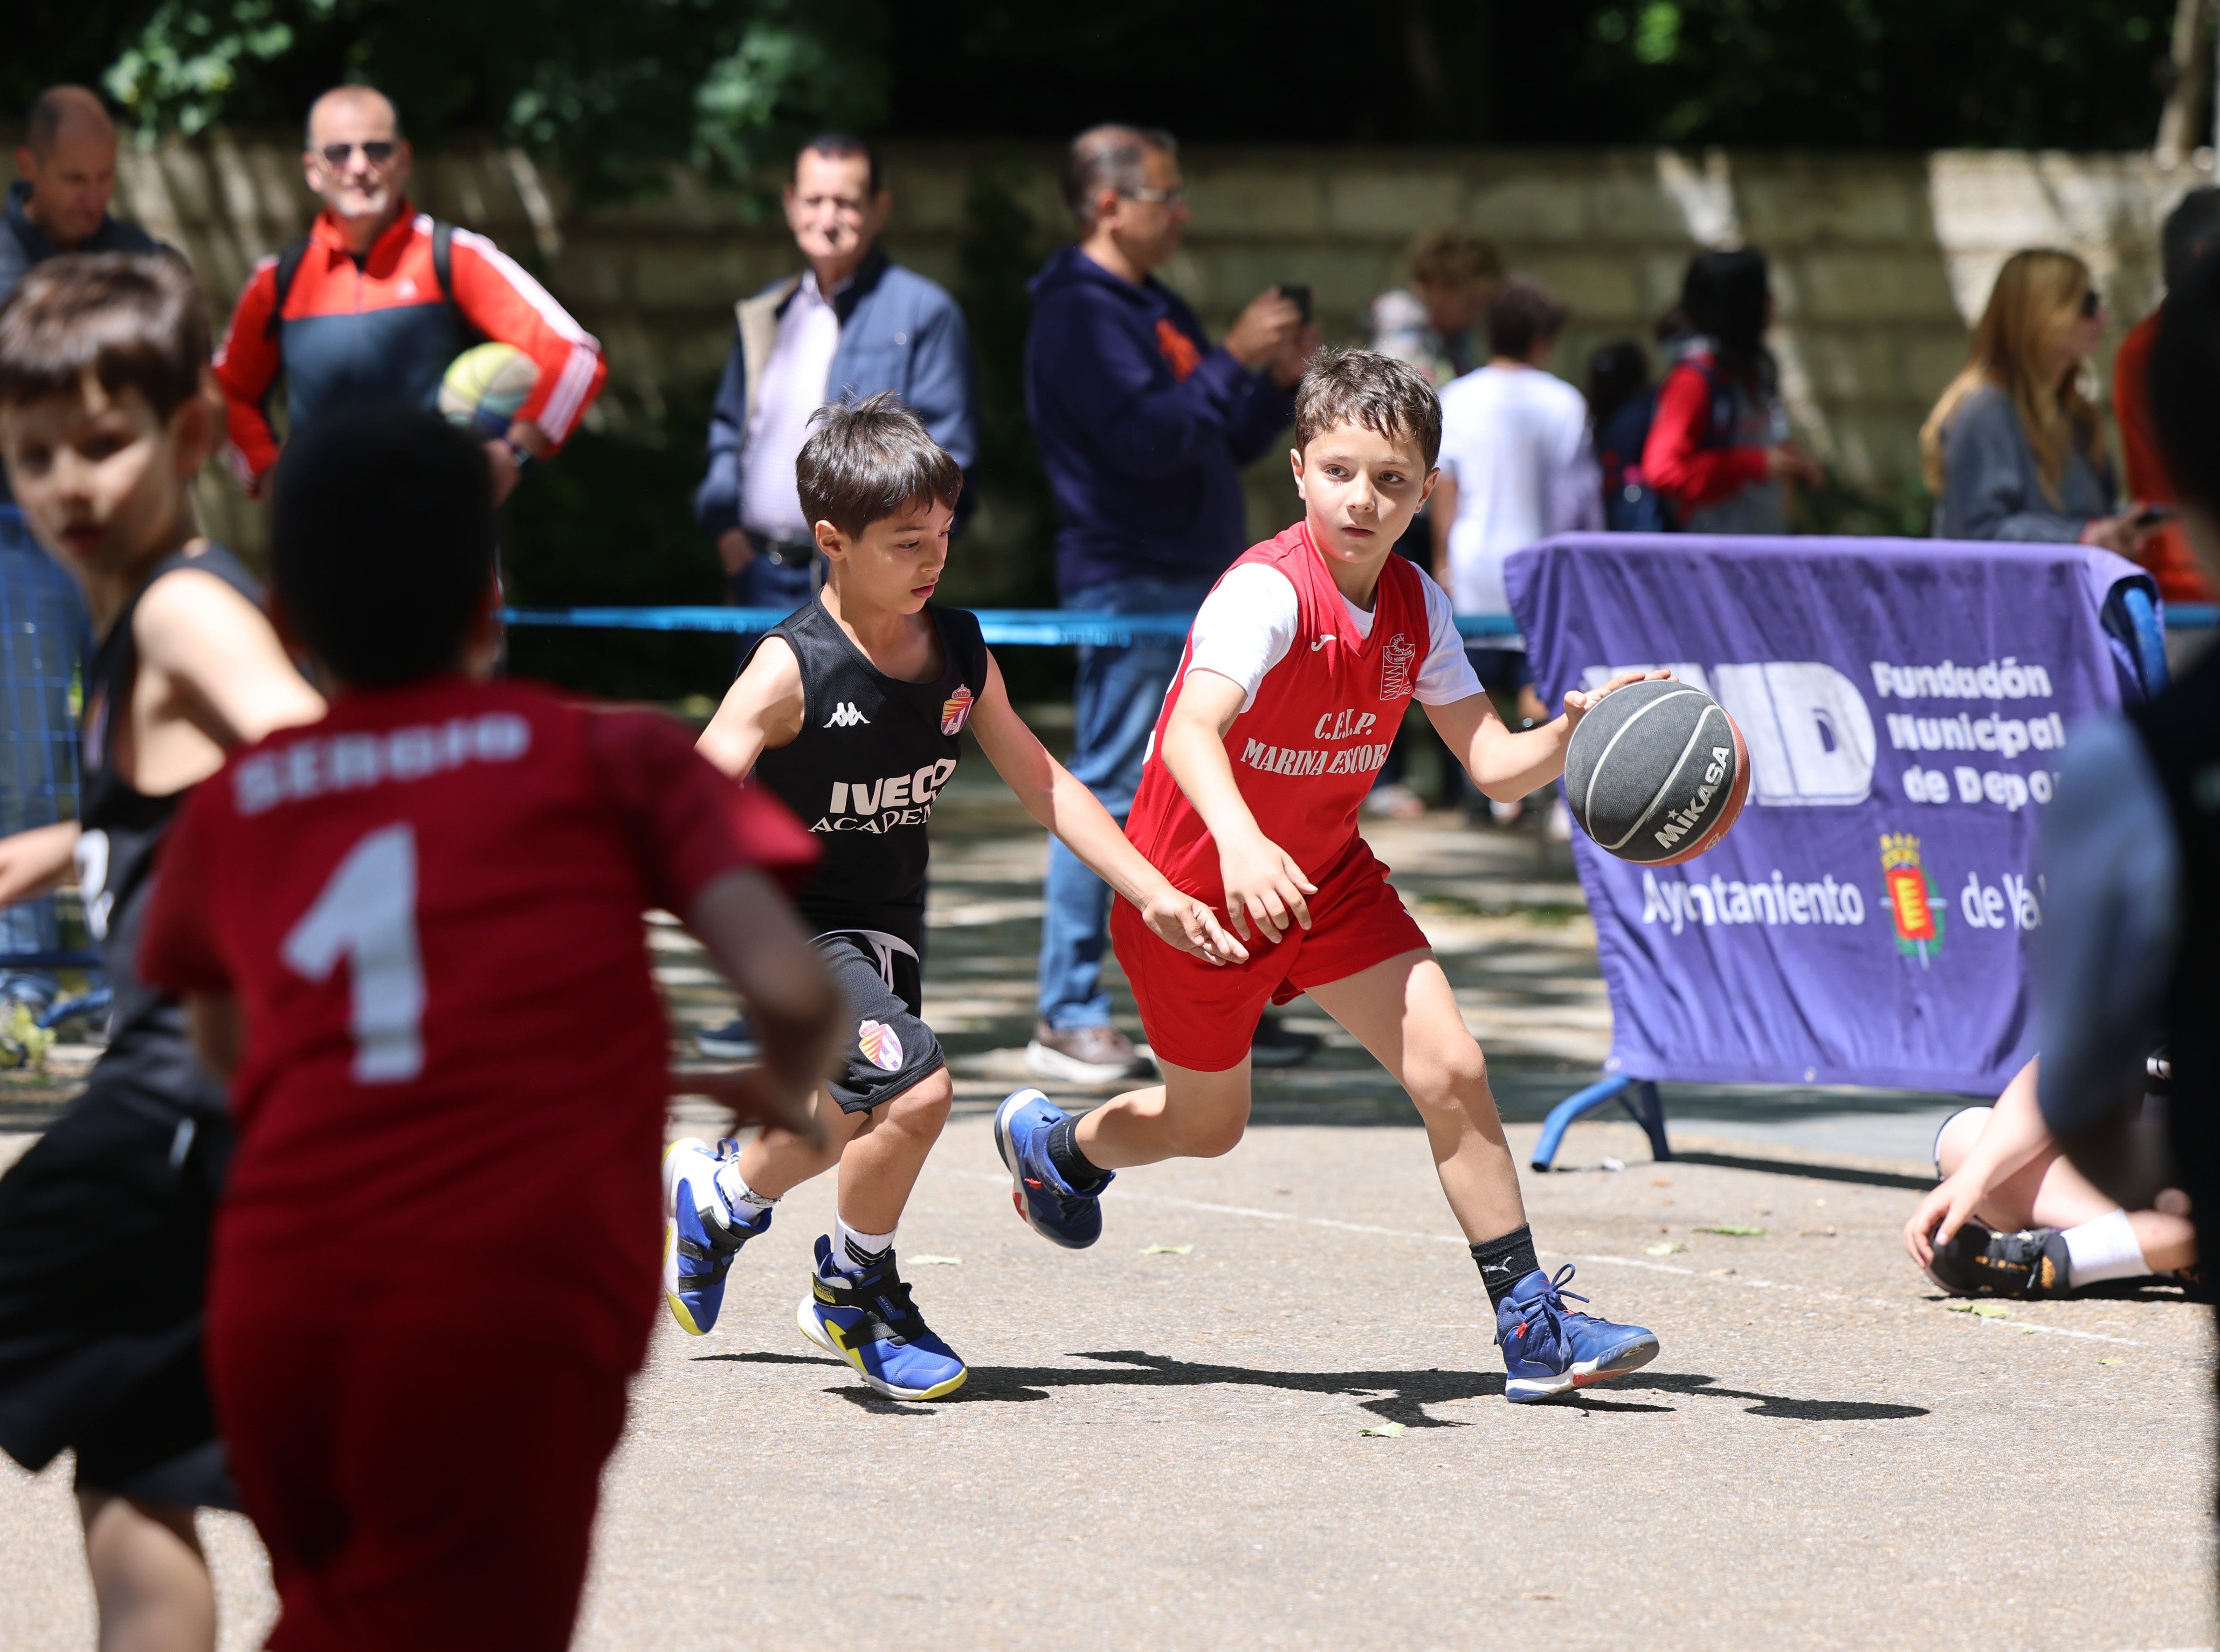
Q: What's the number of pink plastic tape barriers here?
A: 0